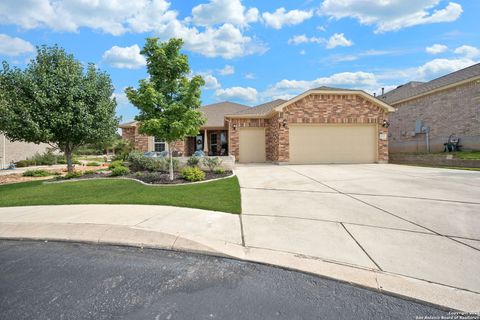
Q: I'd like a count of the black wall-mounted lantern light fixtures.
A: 3